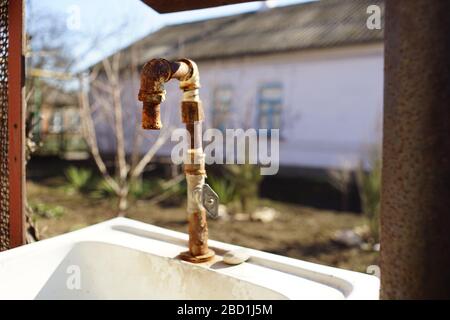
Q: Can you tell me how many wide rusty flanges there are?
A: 1